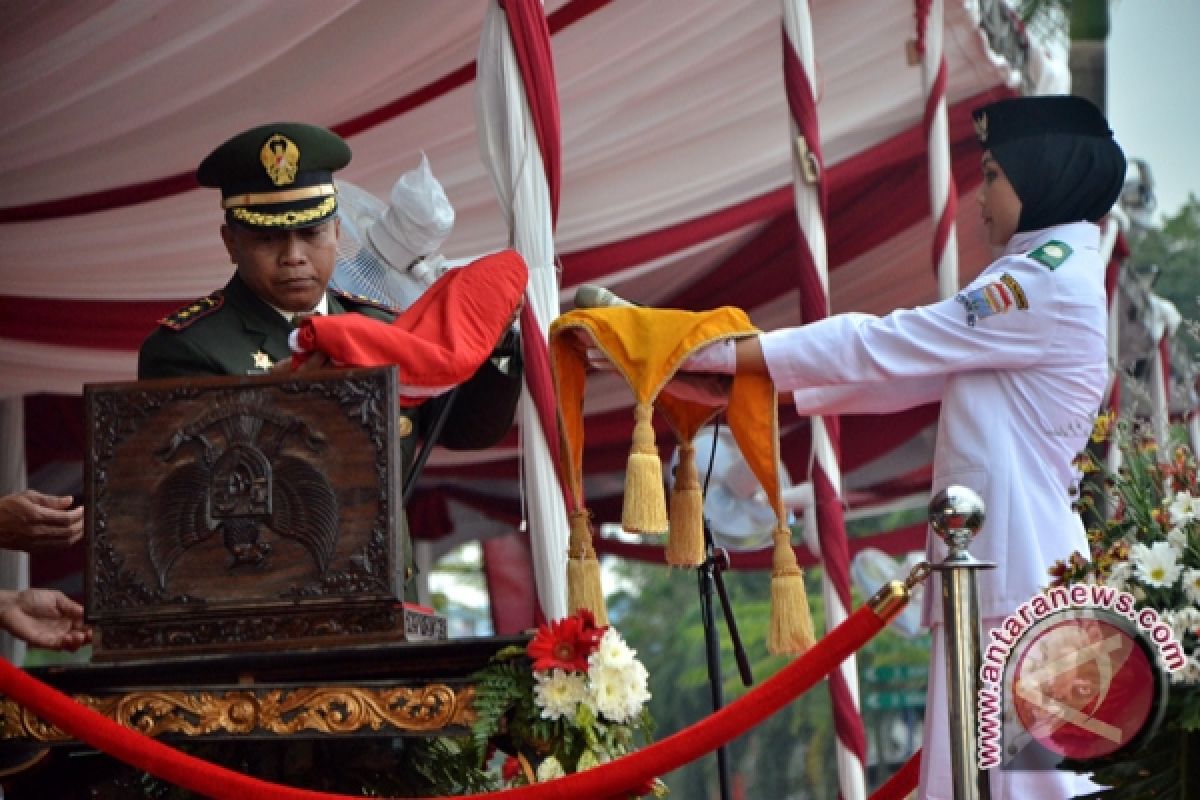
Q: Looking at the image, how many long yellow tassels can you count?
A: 4